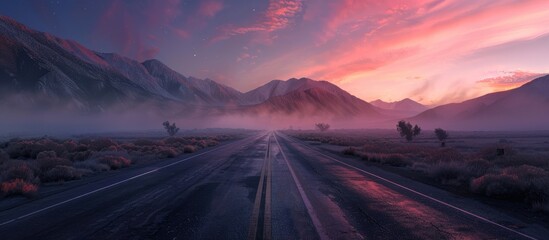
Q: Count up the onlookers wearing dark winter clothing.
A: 0